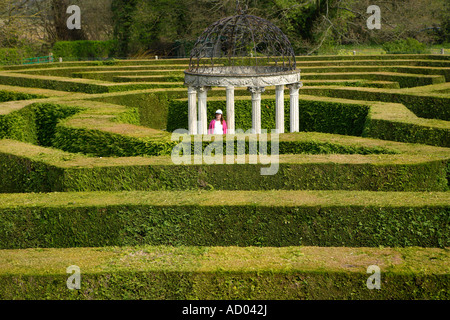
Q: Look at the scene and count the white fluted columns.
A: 6